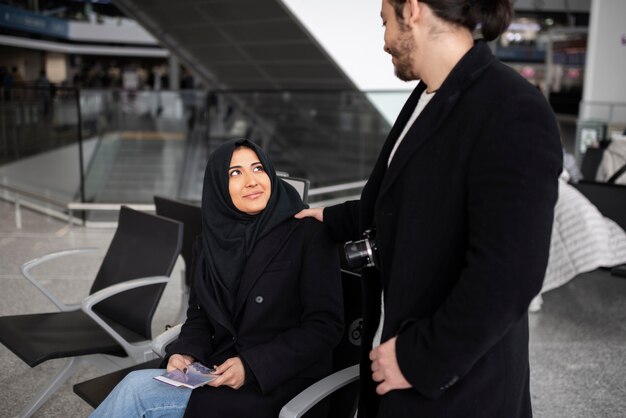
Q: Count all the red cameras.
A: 0